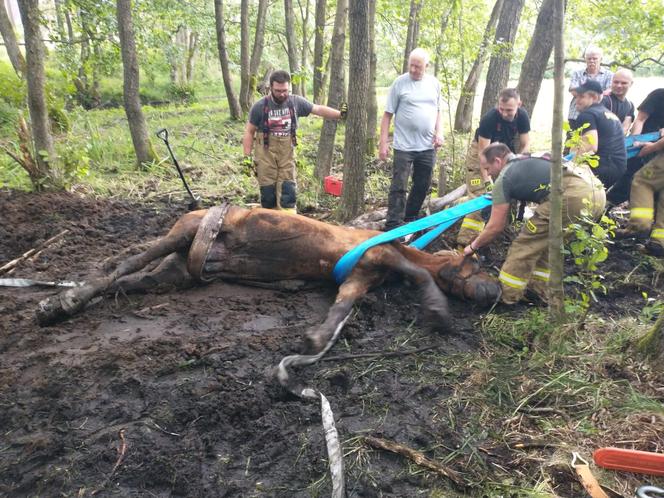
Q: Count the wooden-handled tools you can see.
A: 0